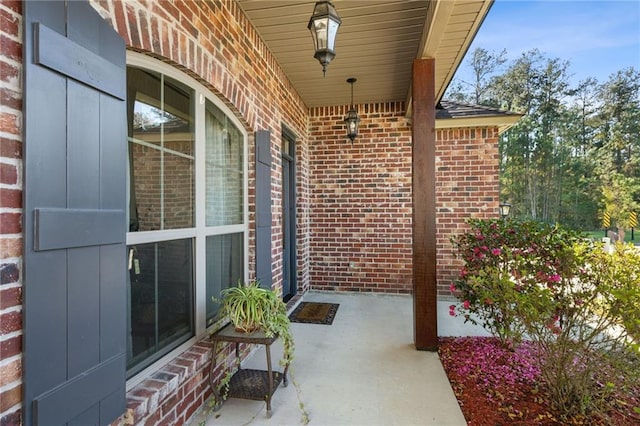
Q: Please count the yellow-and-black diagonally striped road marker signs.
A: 2